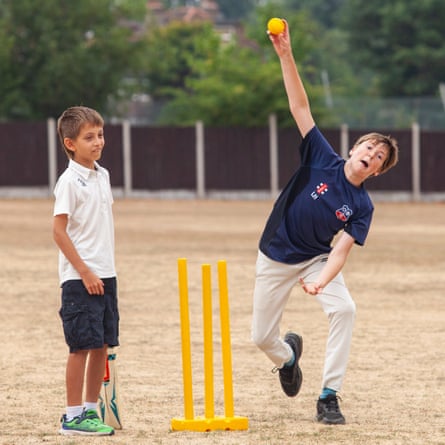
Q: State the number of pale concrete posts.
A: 6